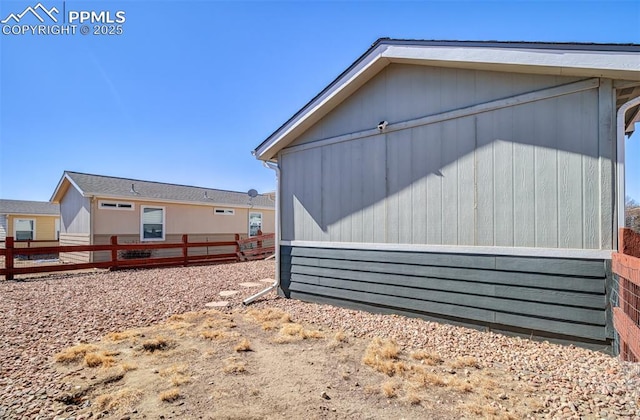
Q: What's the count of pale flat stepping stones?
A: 4